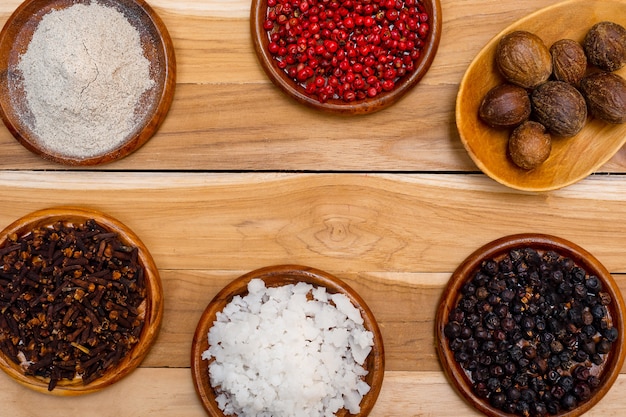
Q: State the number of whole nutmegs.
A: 7